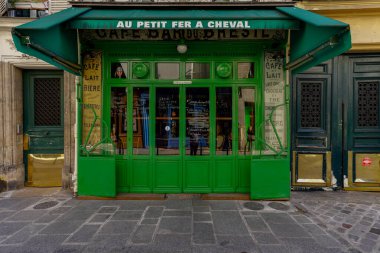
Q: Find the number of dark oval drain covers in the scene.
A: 3